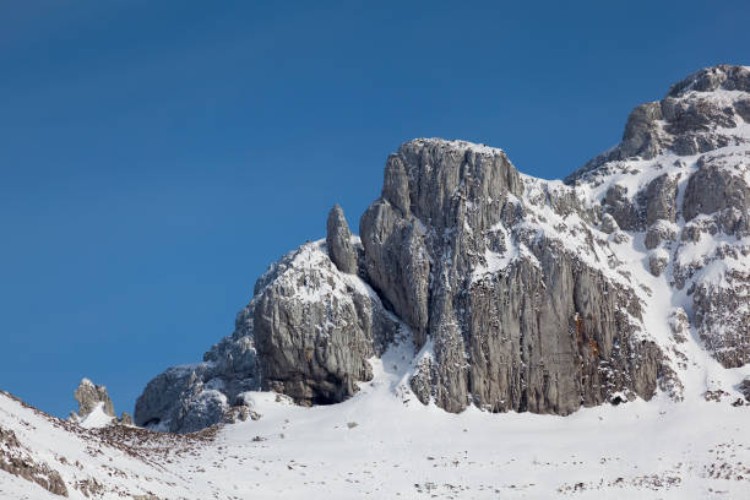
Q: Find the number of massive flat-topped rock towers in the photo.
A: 1